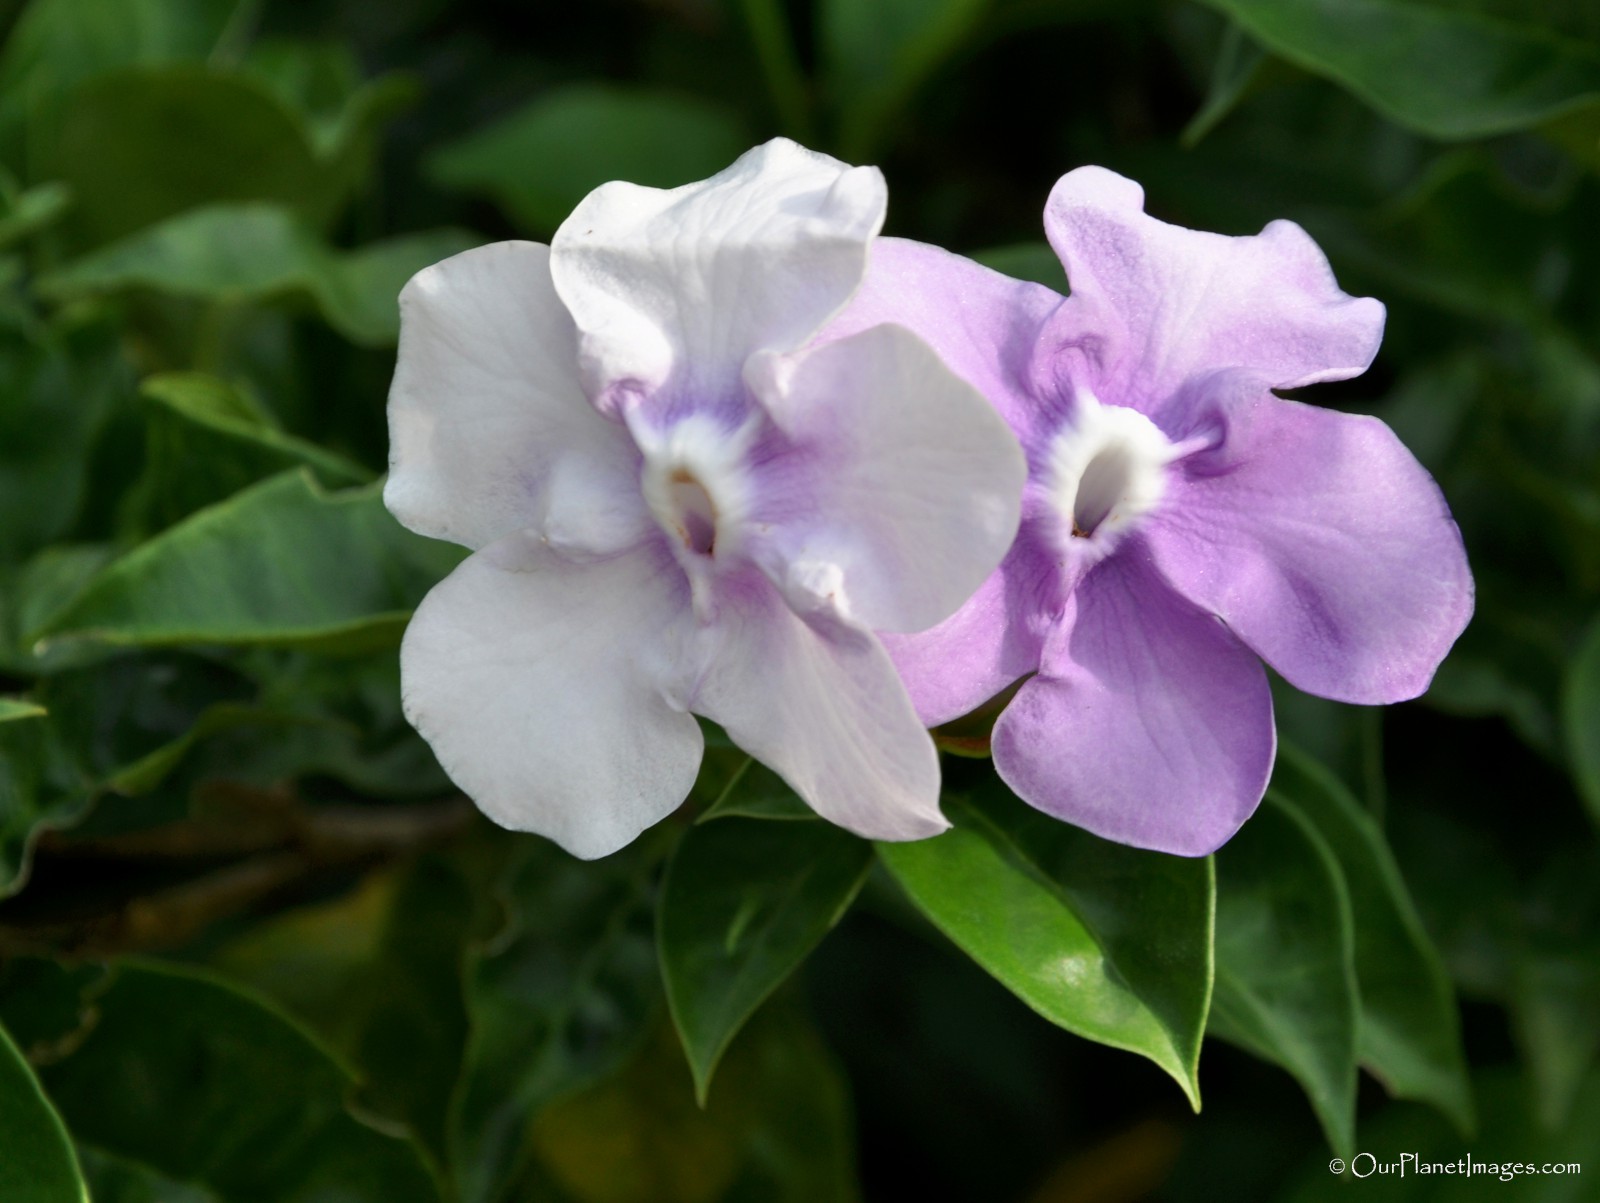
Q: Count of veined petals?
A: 10